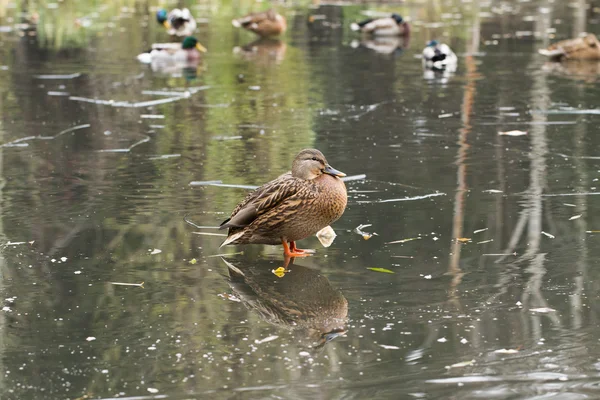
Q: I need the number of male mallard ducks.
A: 4